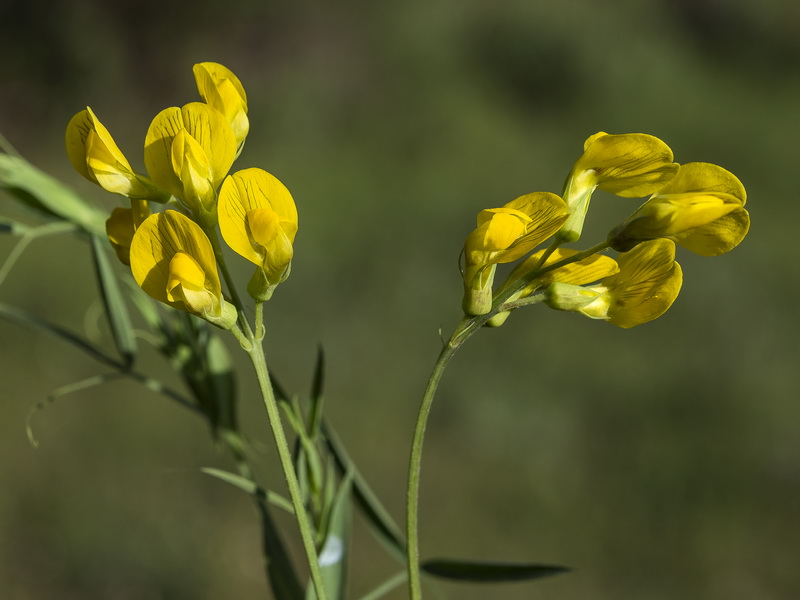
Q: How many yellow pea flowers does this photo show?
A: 11